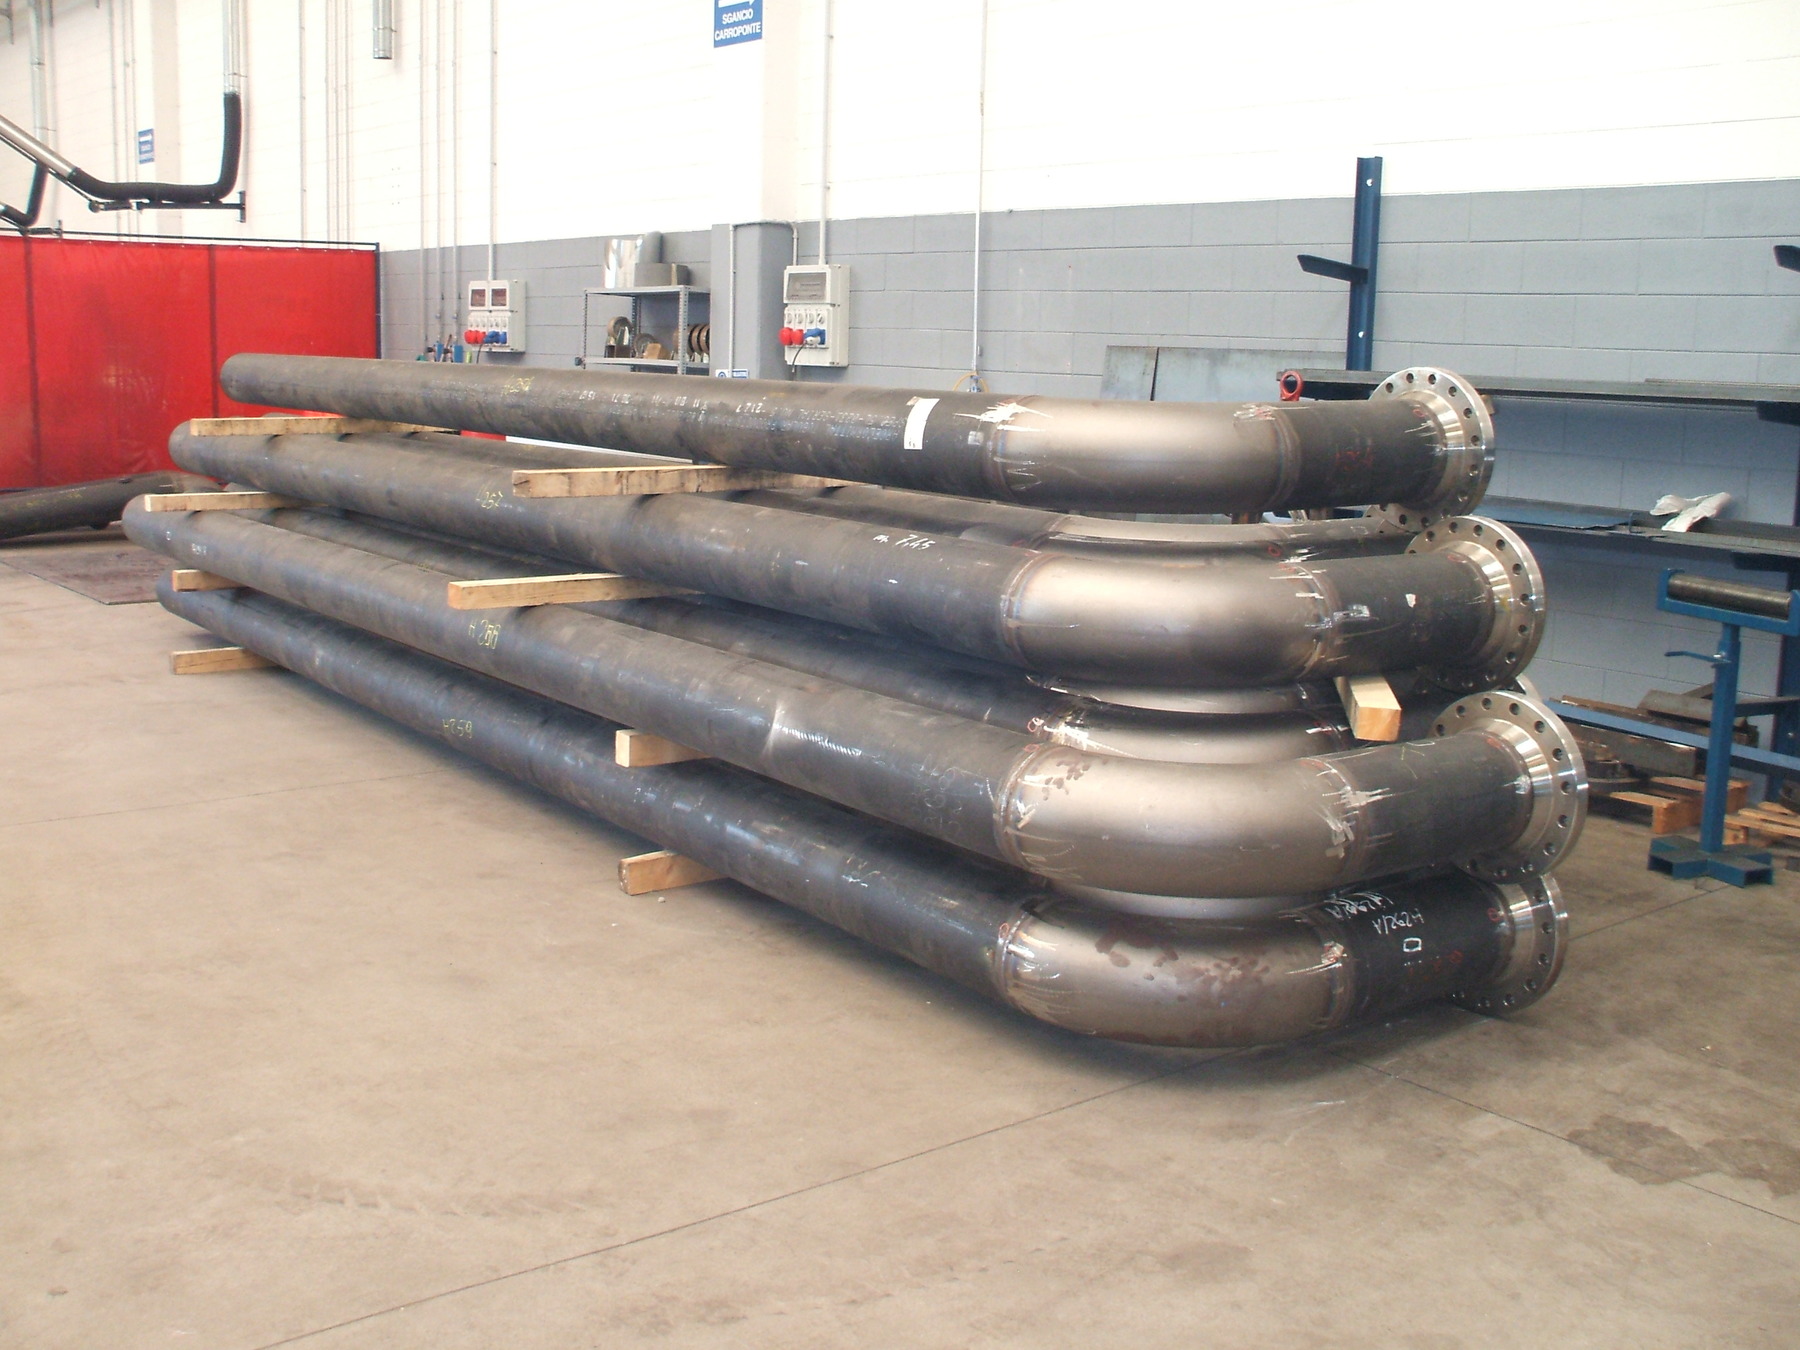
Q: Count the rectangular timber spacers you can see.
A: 9